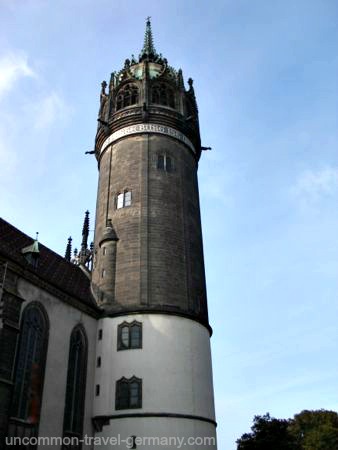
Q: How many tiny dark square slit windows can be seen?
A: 3